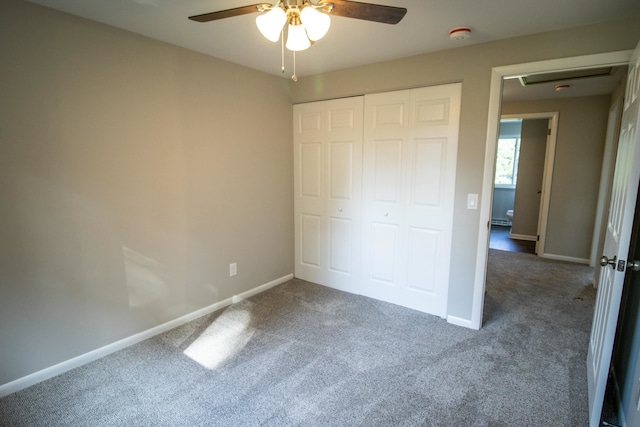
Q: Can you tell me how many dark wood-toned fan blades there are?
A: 2